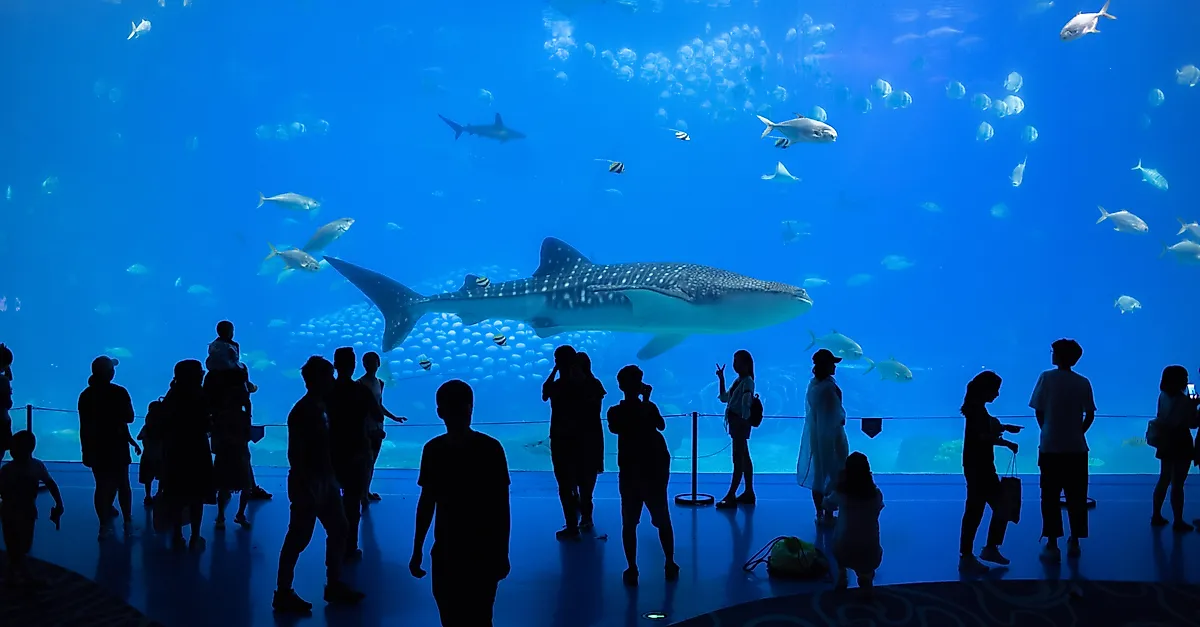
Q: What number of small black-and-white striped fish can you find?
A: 6